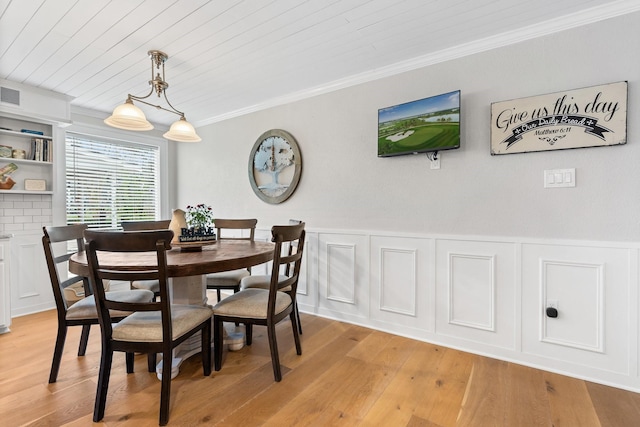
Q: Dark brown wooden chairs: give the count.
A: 6